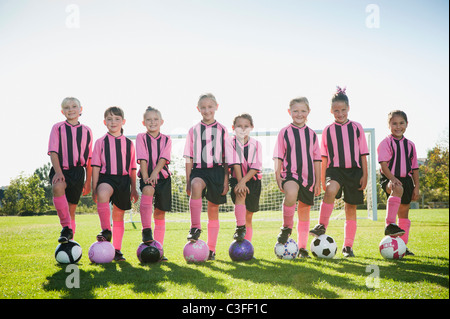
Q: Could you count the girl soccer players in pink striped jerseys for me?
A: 8